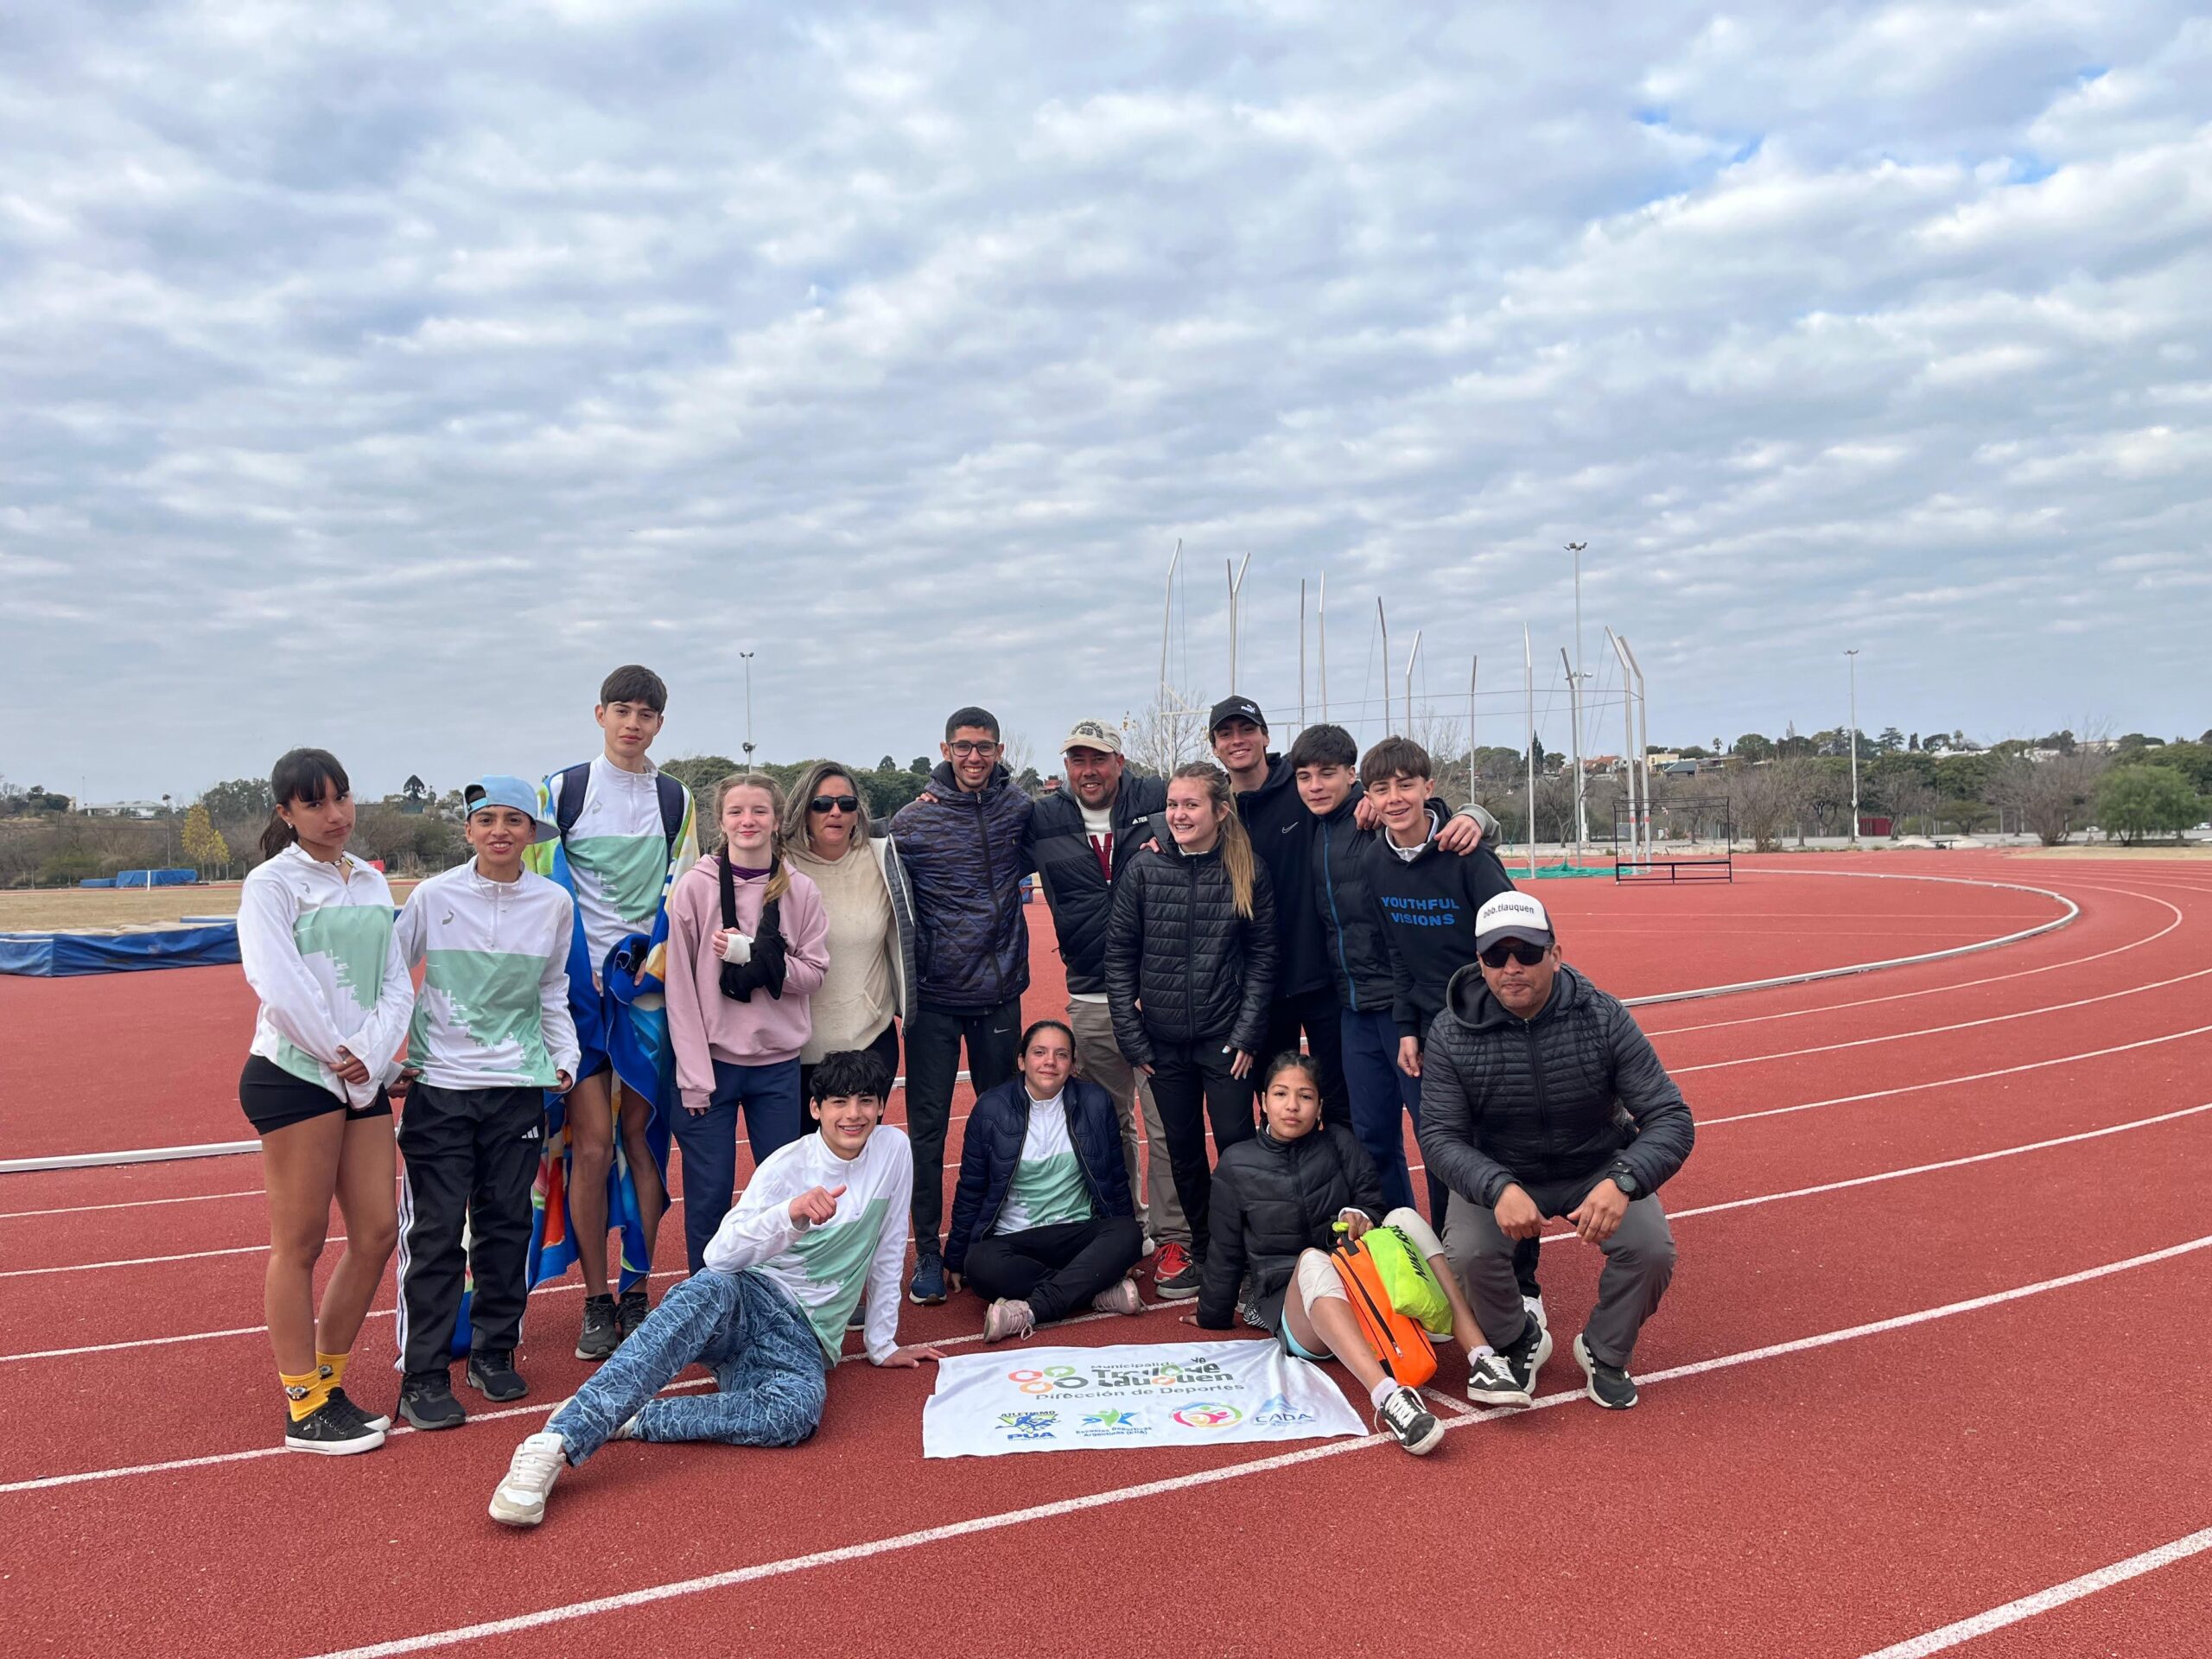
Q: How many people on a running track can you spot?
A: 15